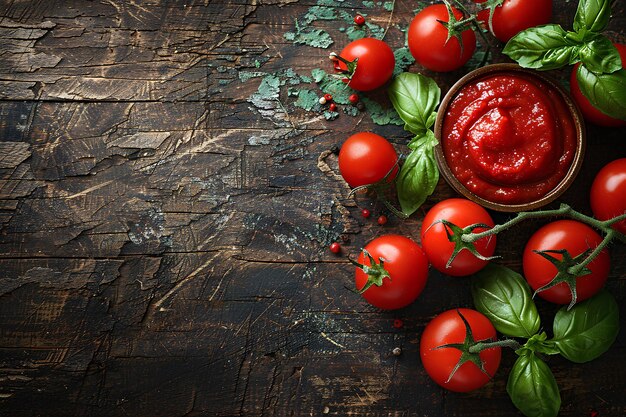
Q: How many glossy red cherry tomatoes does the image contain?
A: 10